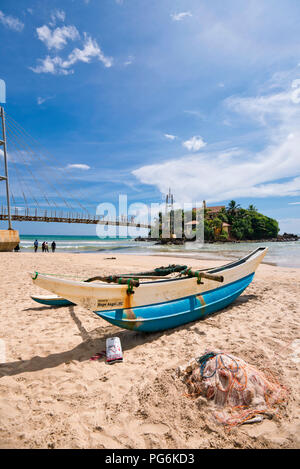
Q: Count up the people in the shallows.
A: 4